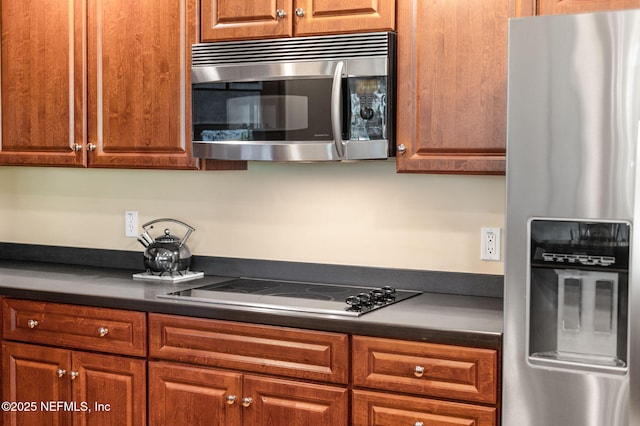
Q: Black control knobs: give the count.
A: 4